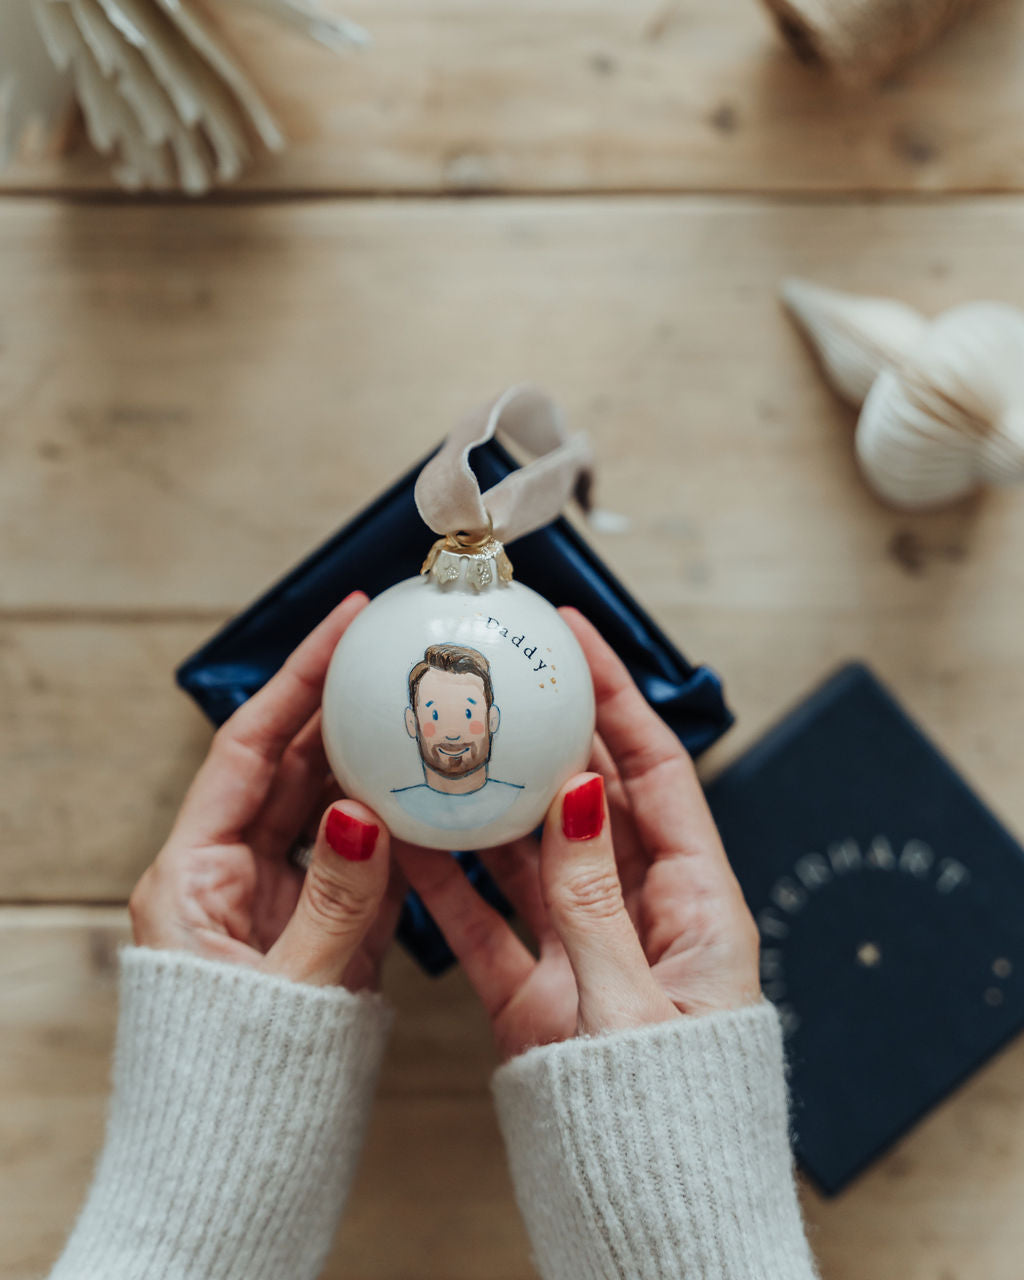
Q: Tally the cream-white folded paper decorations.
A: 2